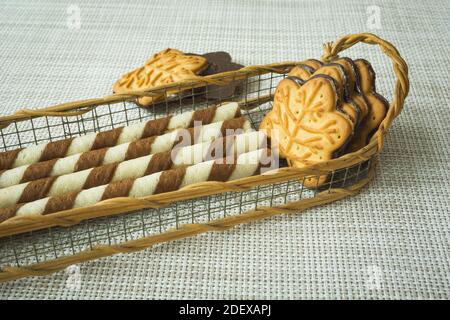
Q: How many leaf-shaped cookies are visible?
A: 6